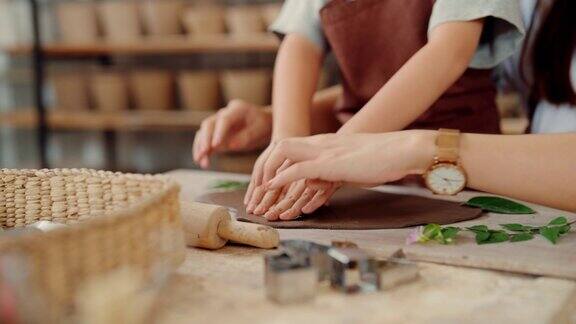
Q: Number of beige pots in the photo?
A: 11